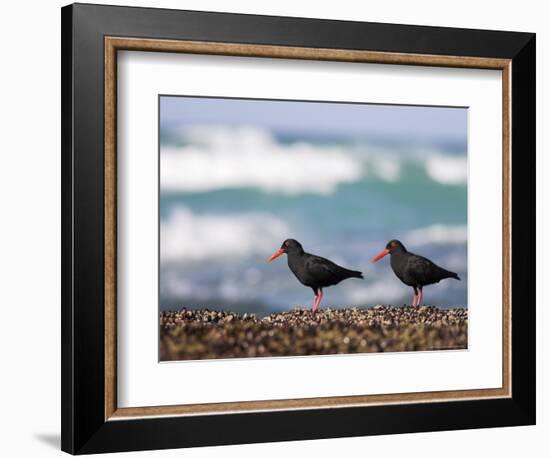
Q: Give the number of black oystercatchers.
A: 2